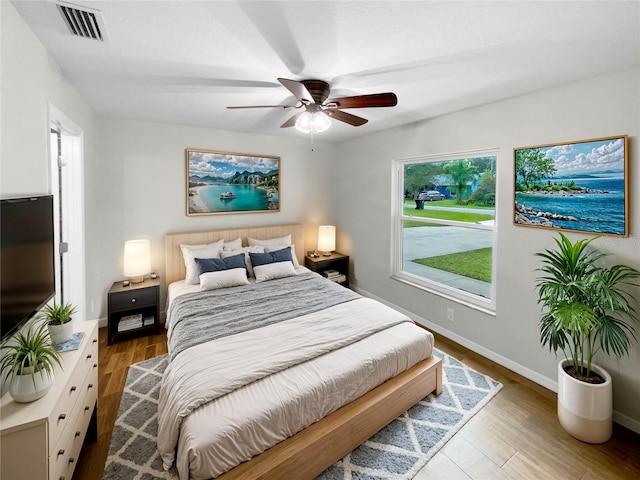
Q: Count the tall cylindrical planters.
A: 1